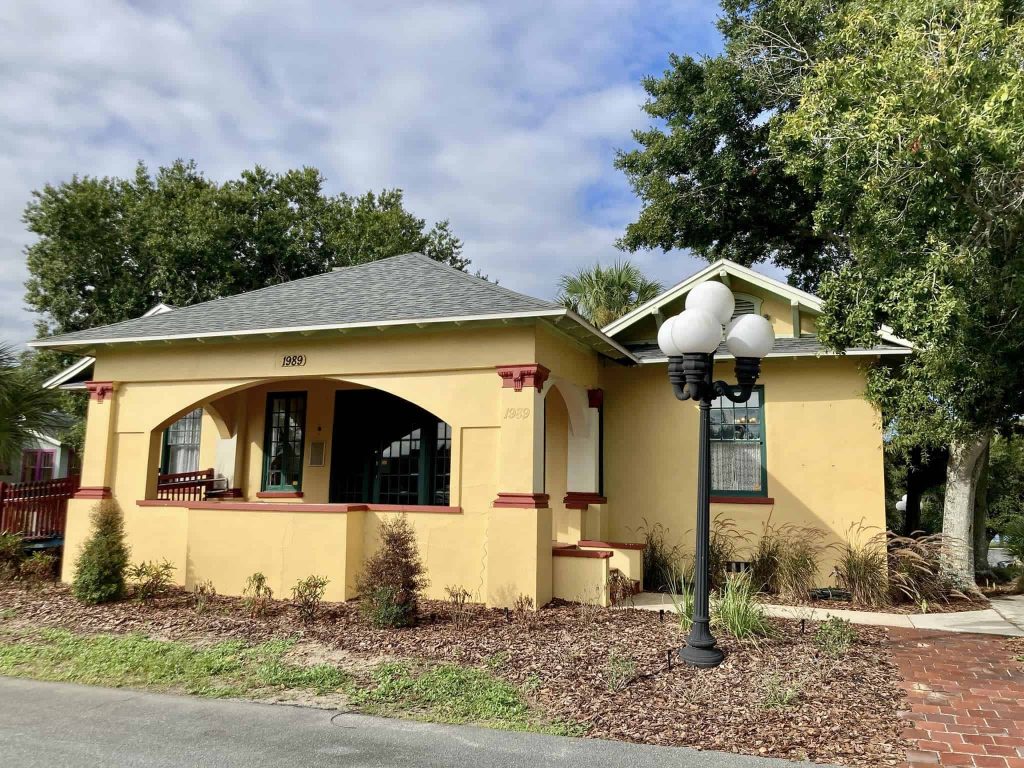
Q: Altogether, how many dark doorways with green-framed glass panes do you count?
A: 1